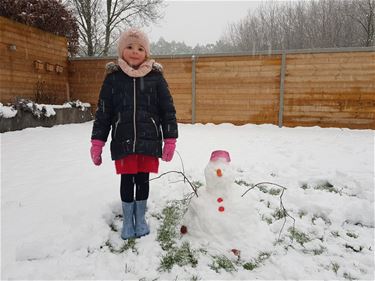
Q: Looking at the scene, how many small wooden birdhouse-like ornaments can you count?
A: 3